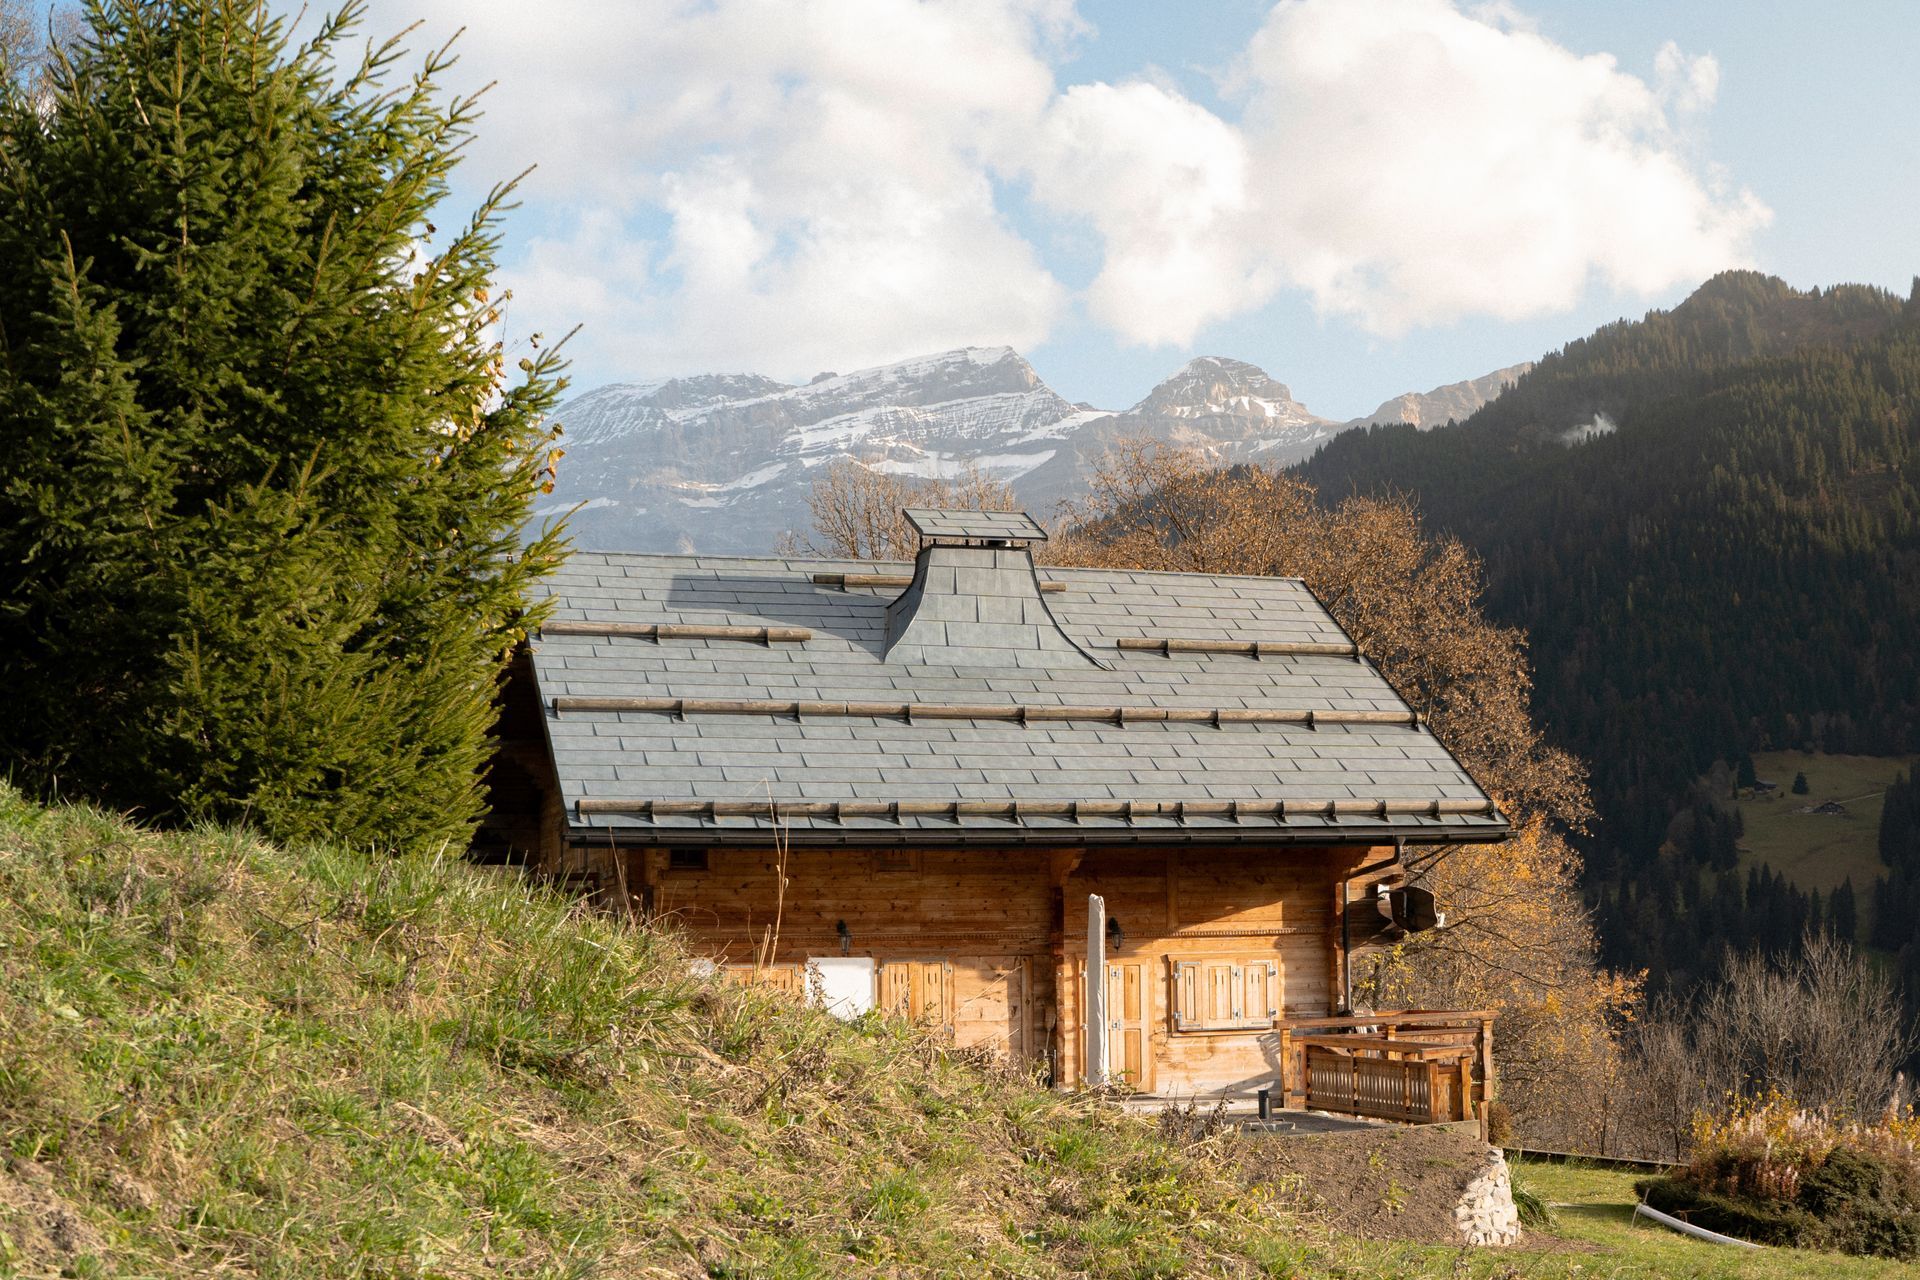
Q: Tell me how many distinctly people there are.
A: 0